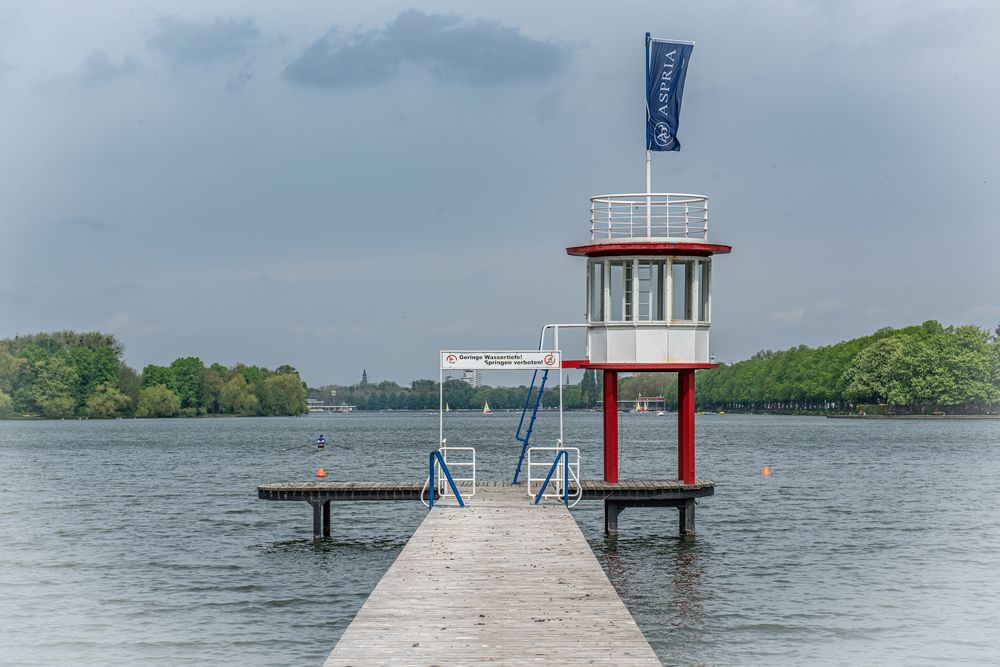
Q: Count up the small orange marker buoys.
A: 2